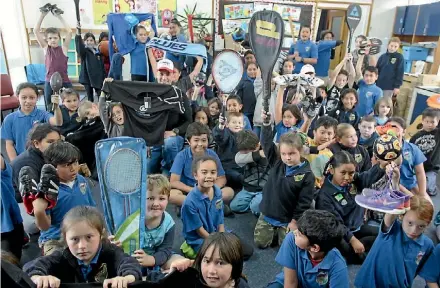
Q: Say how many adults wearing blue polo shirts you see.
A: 0